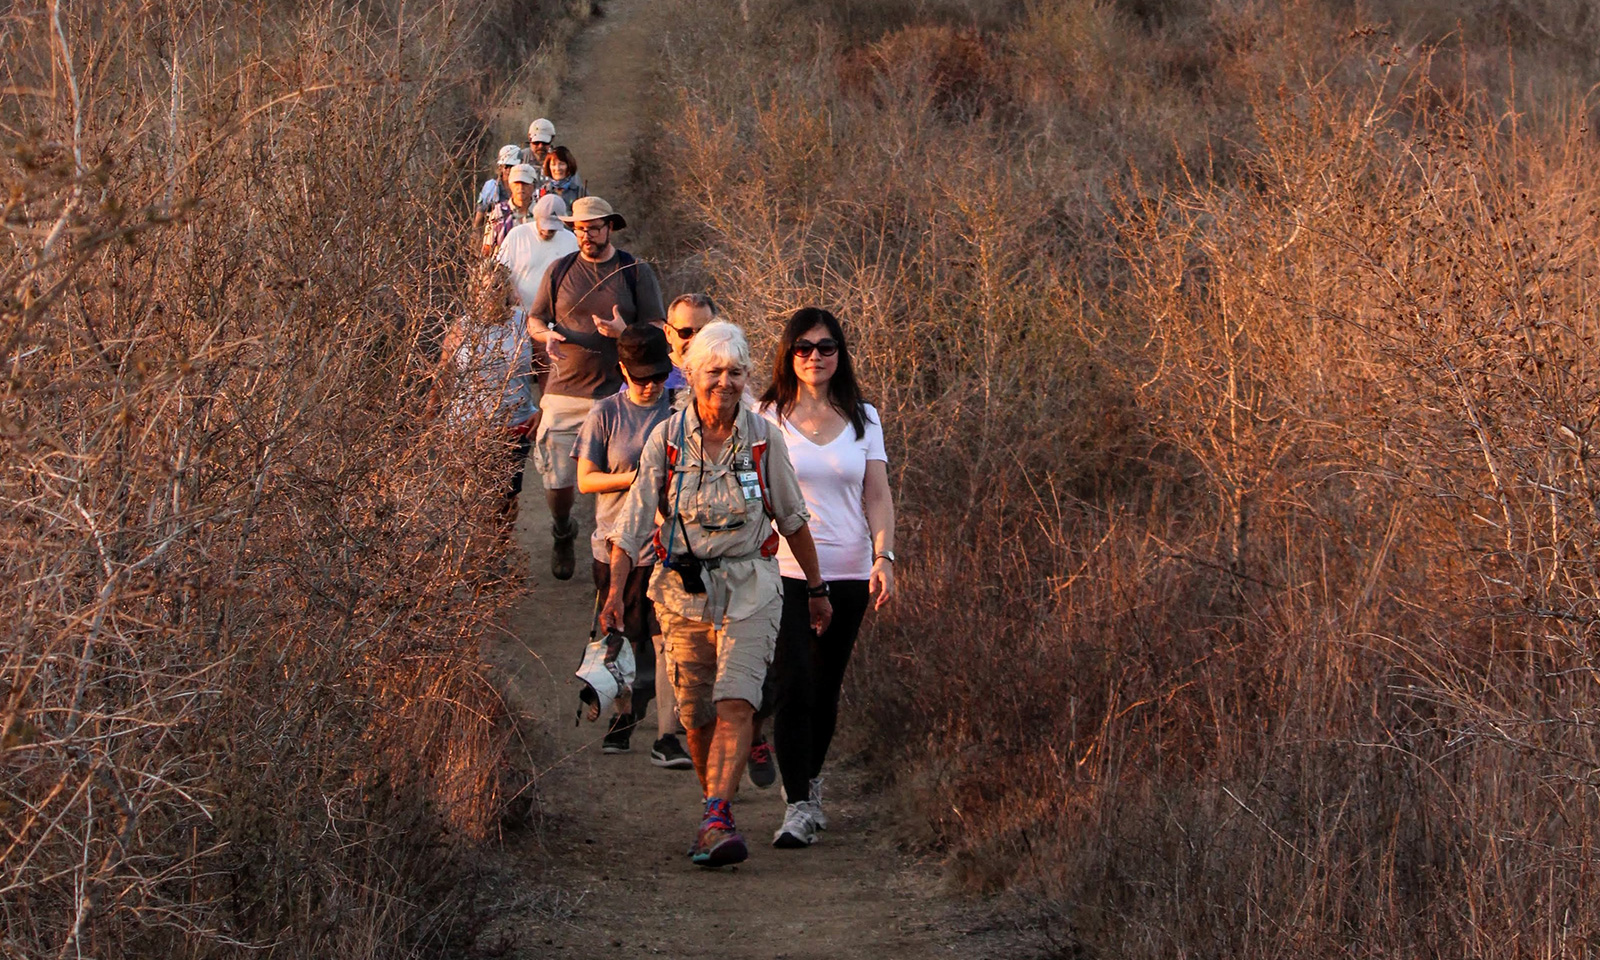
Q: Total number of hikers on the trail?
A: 11